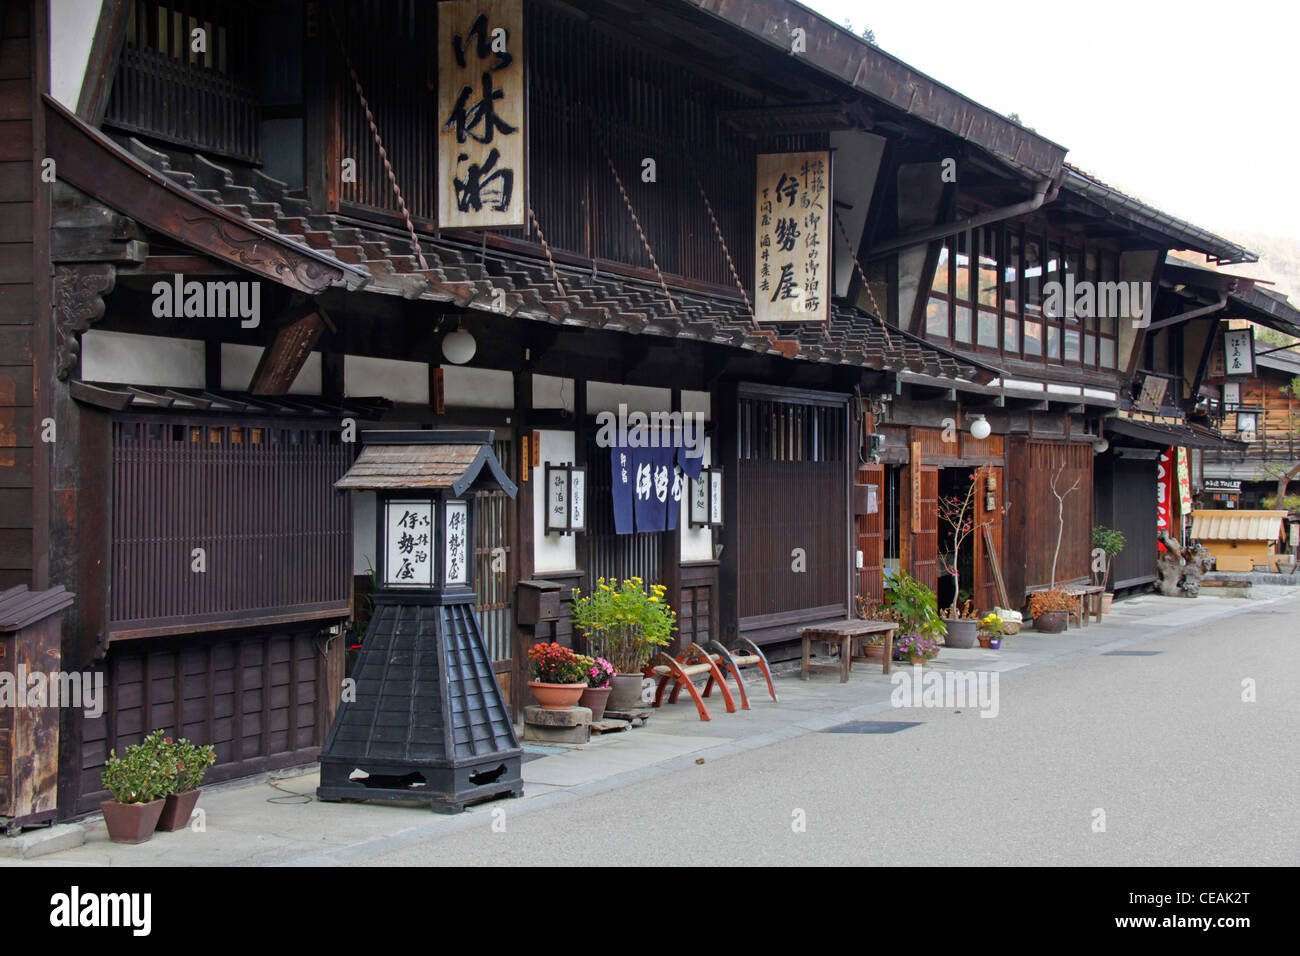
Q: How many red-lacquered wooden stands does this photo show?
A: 2